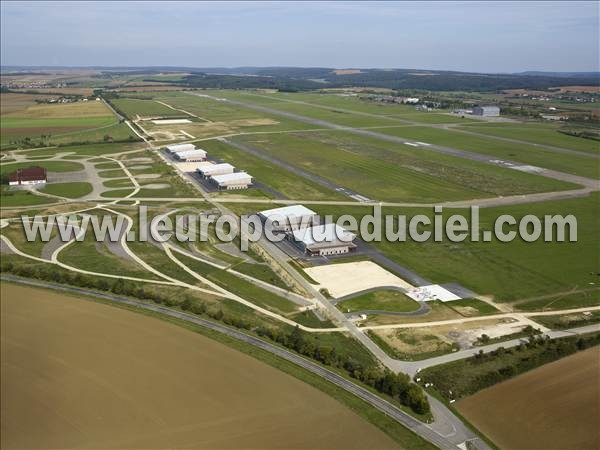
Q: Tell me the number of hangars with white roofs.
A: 6